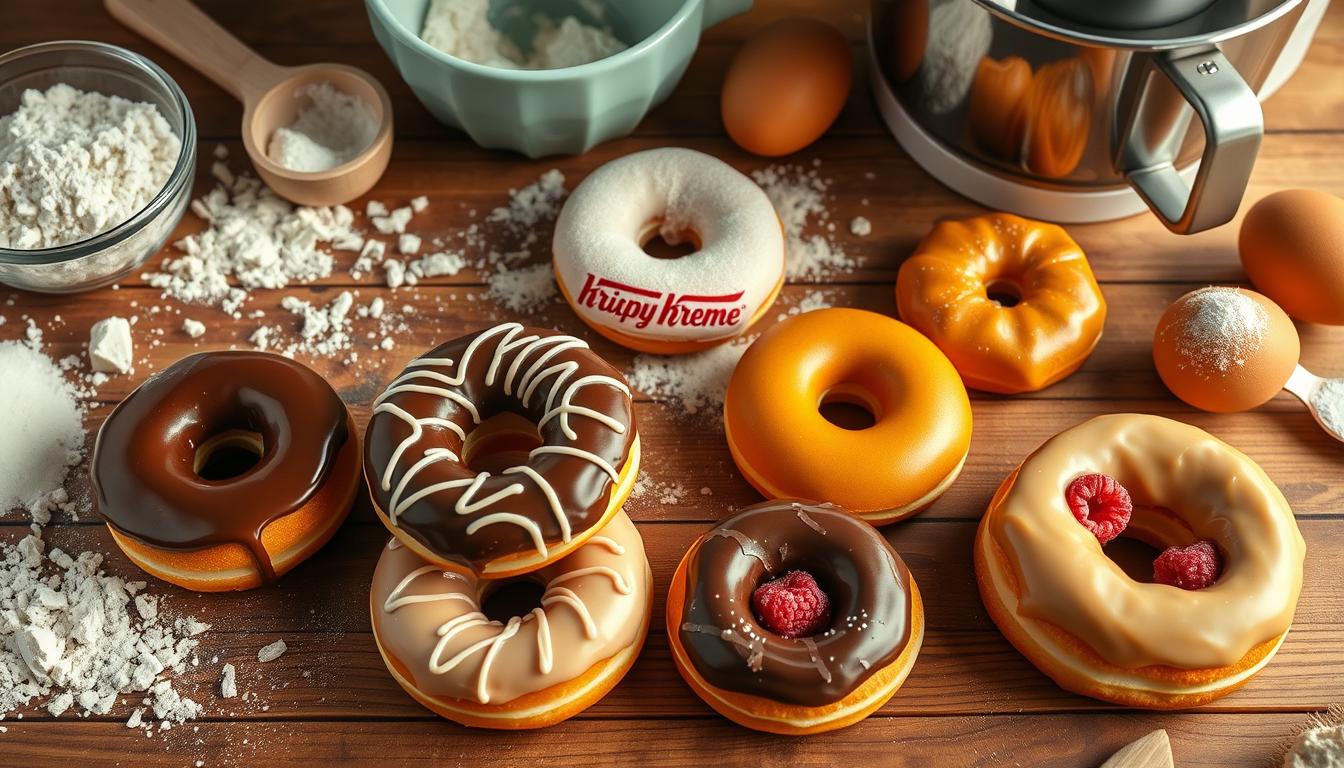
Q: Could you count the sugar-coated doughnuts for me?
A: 1